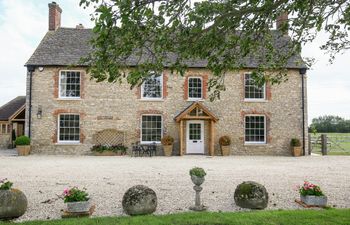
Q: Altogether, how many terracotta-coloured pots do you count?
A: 4